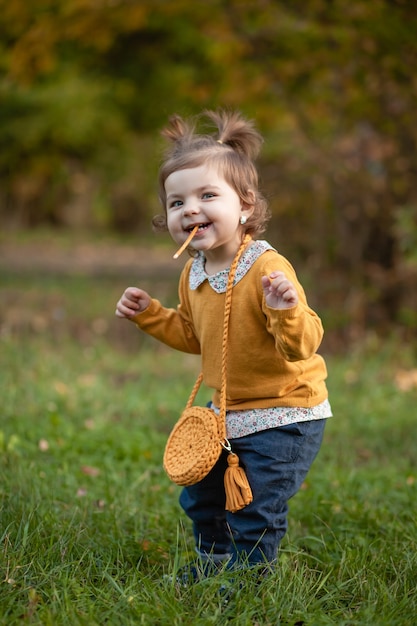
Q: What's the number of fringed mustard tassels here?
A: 1